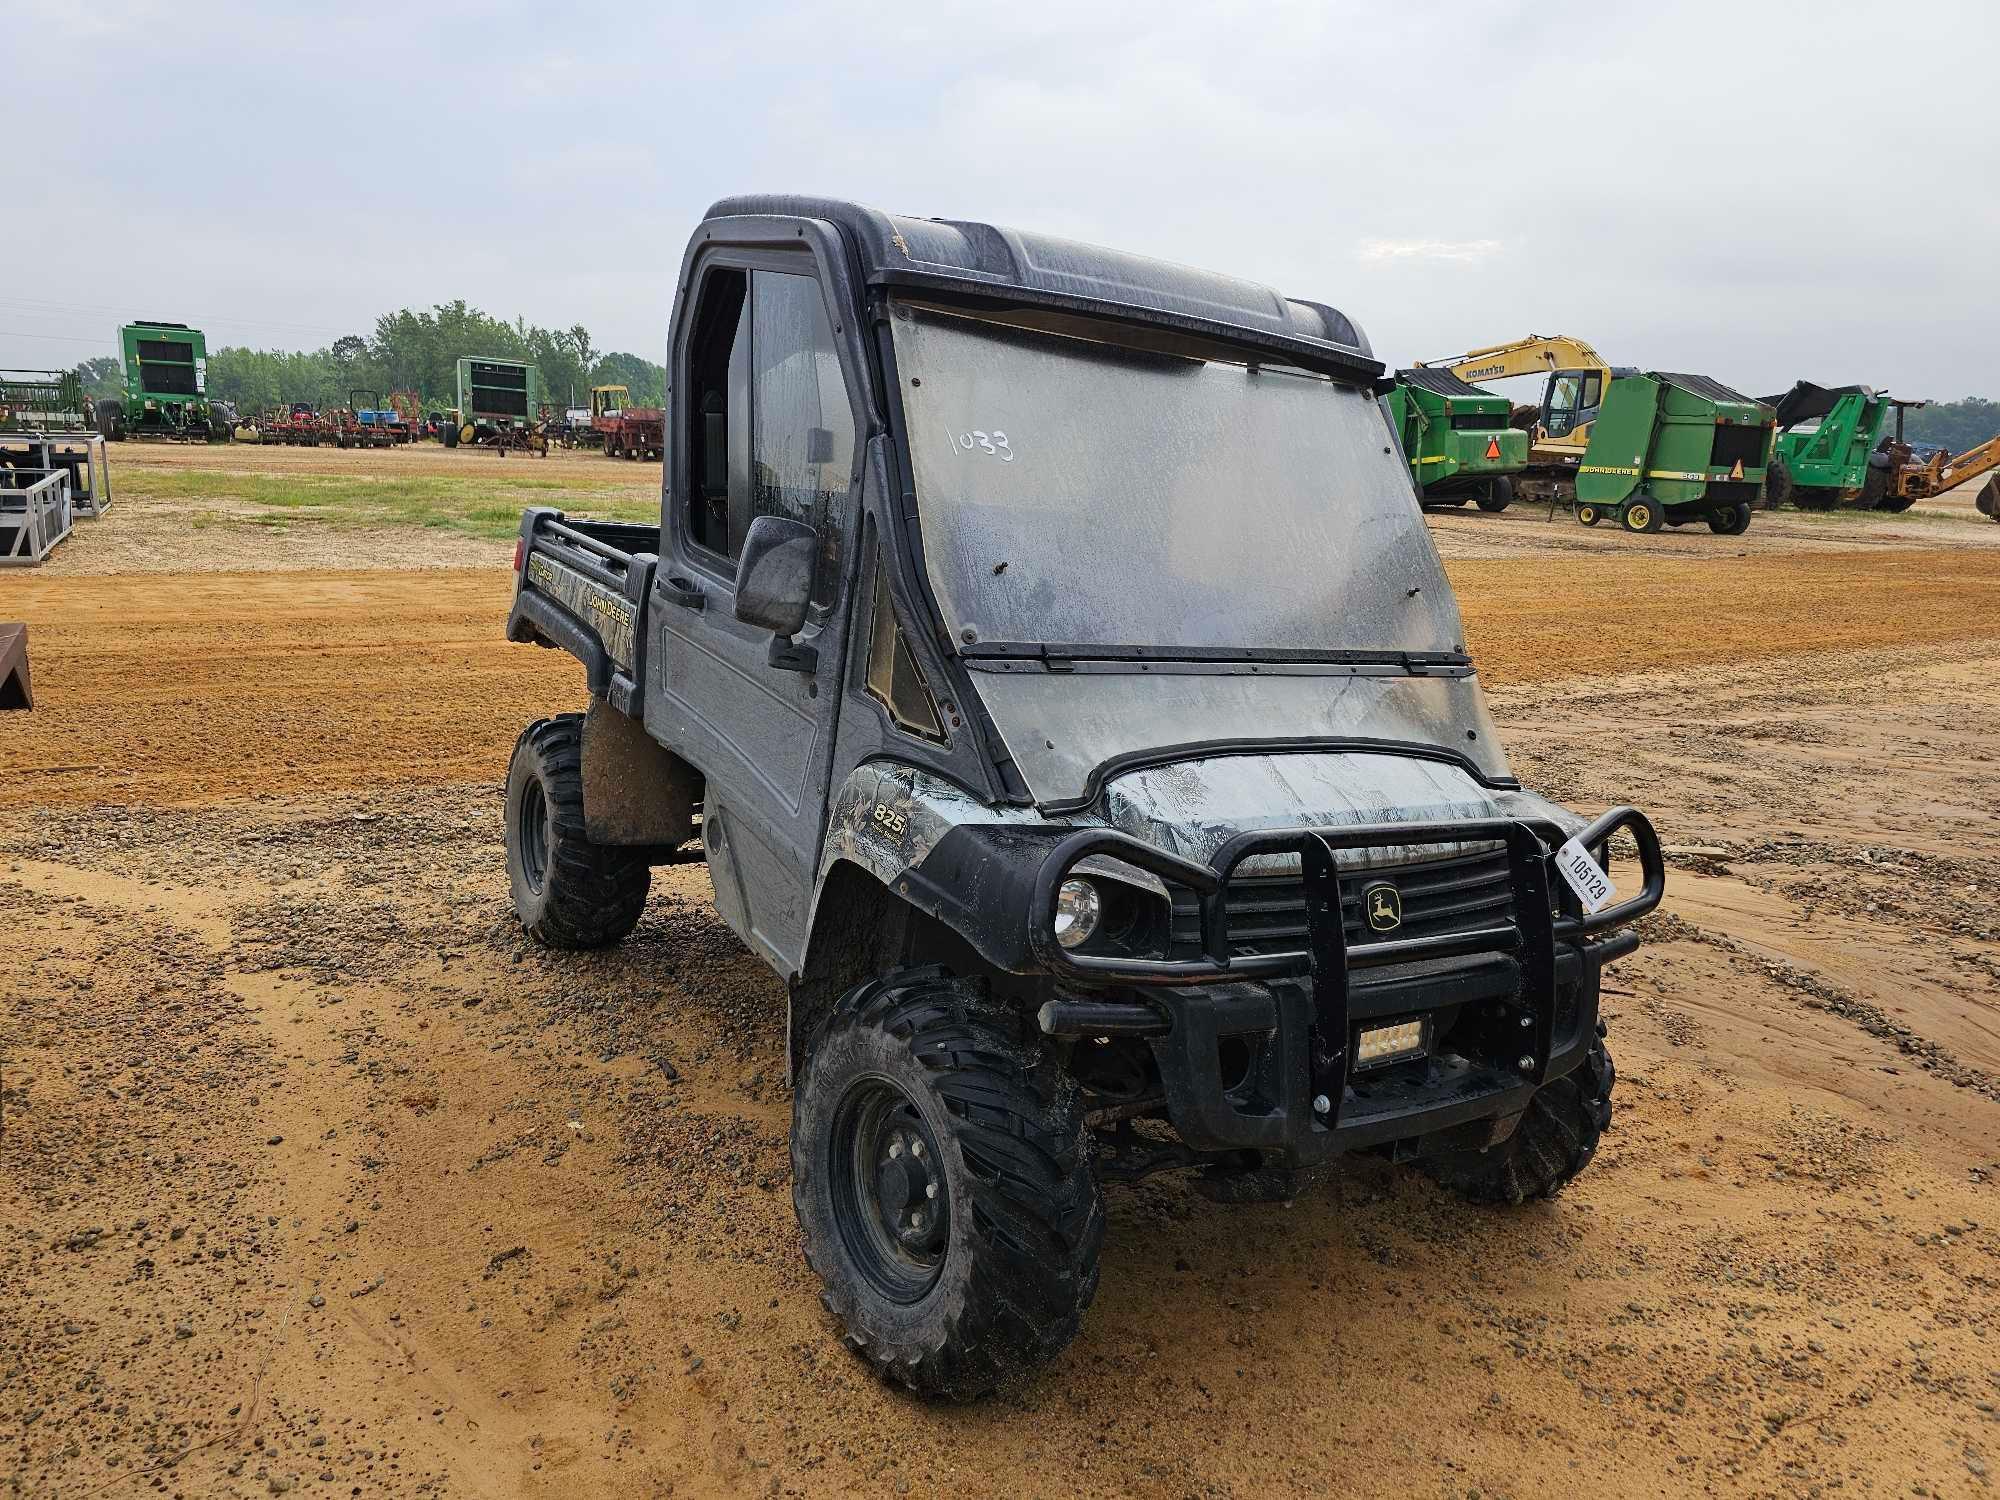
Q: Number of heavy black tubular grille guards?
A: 1